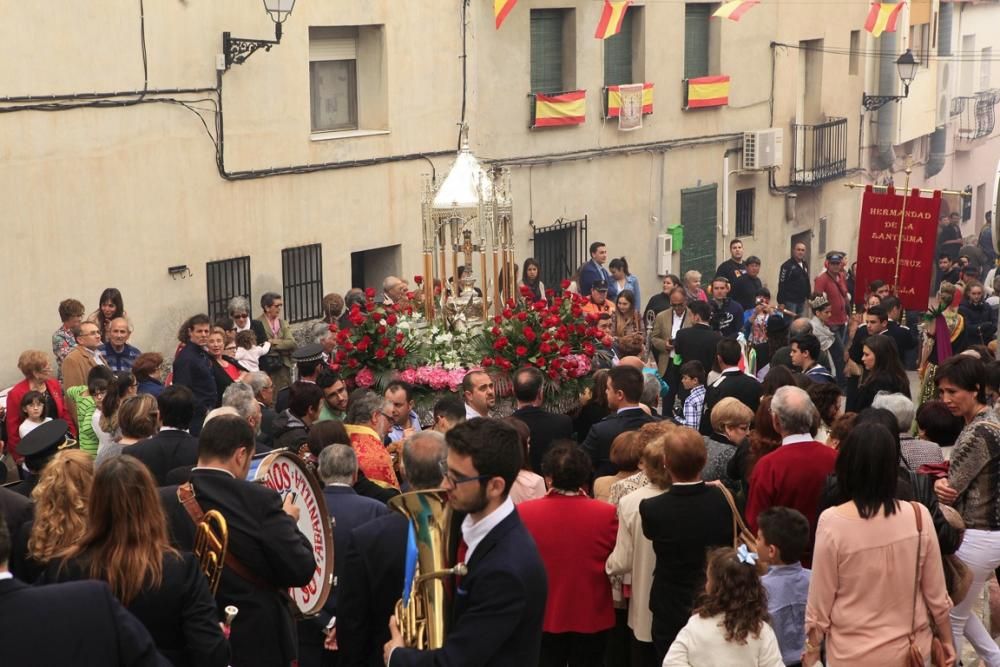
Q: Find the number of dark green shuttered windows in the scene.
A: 3